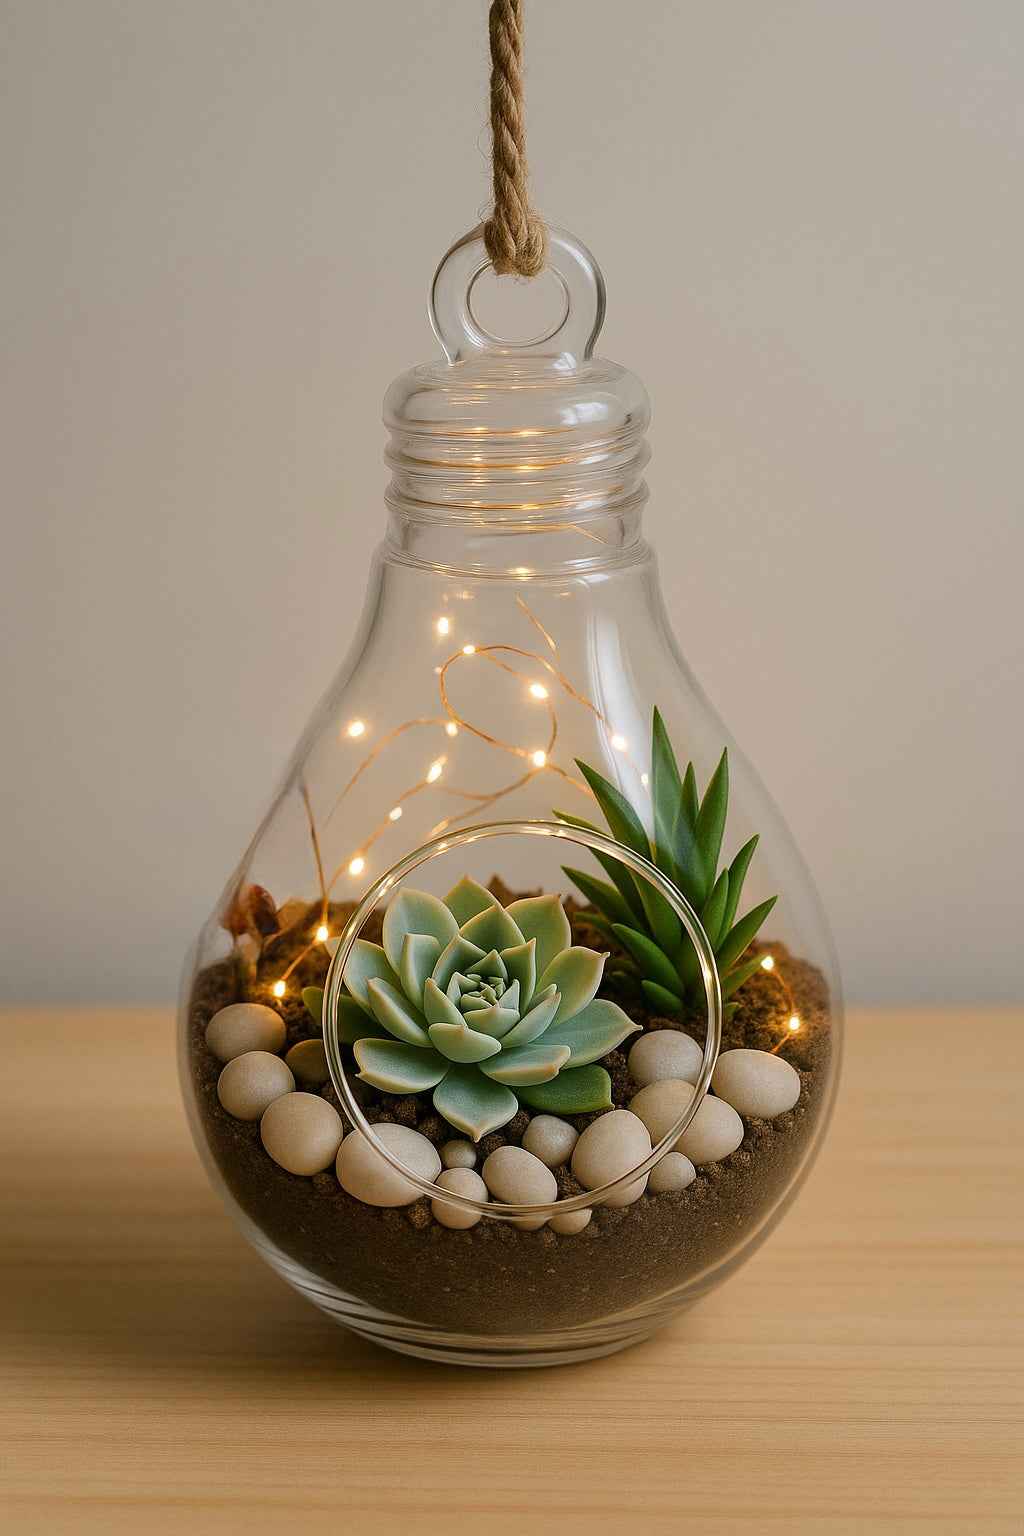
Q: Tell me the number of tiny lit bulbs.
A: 15